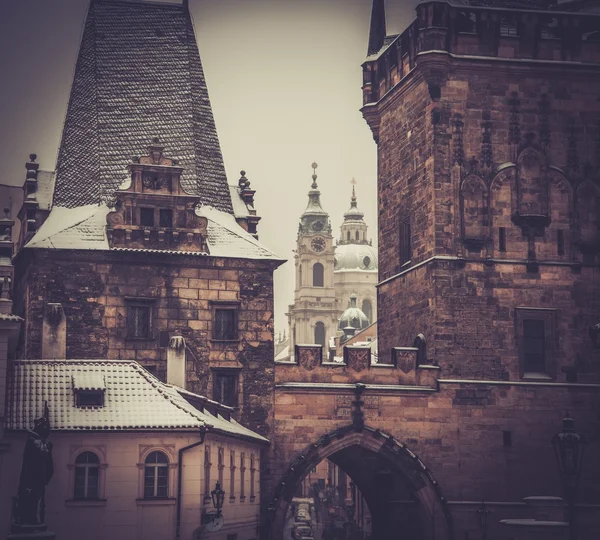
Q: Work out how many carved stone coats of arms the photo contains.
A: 3